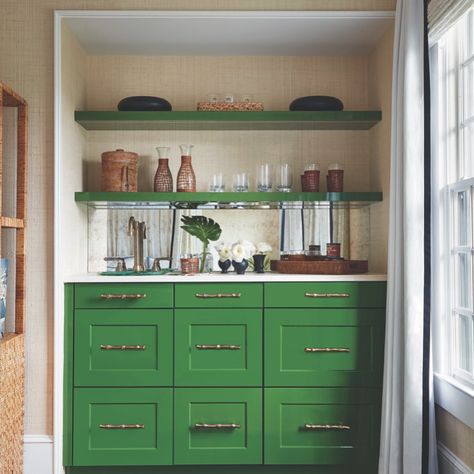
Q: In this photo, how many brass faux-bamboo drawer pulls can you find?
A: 9